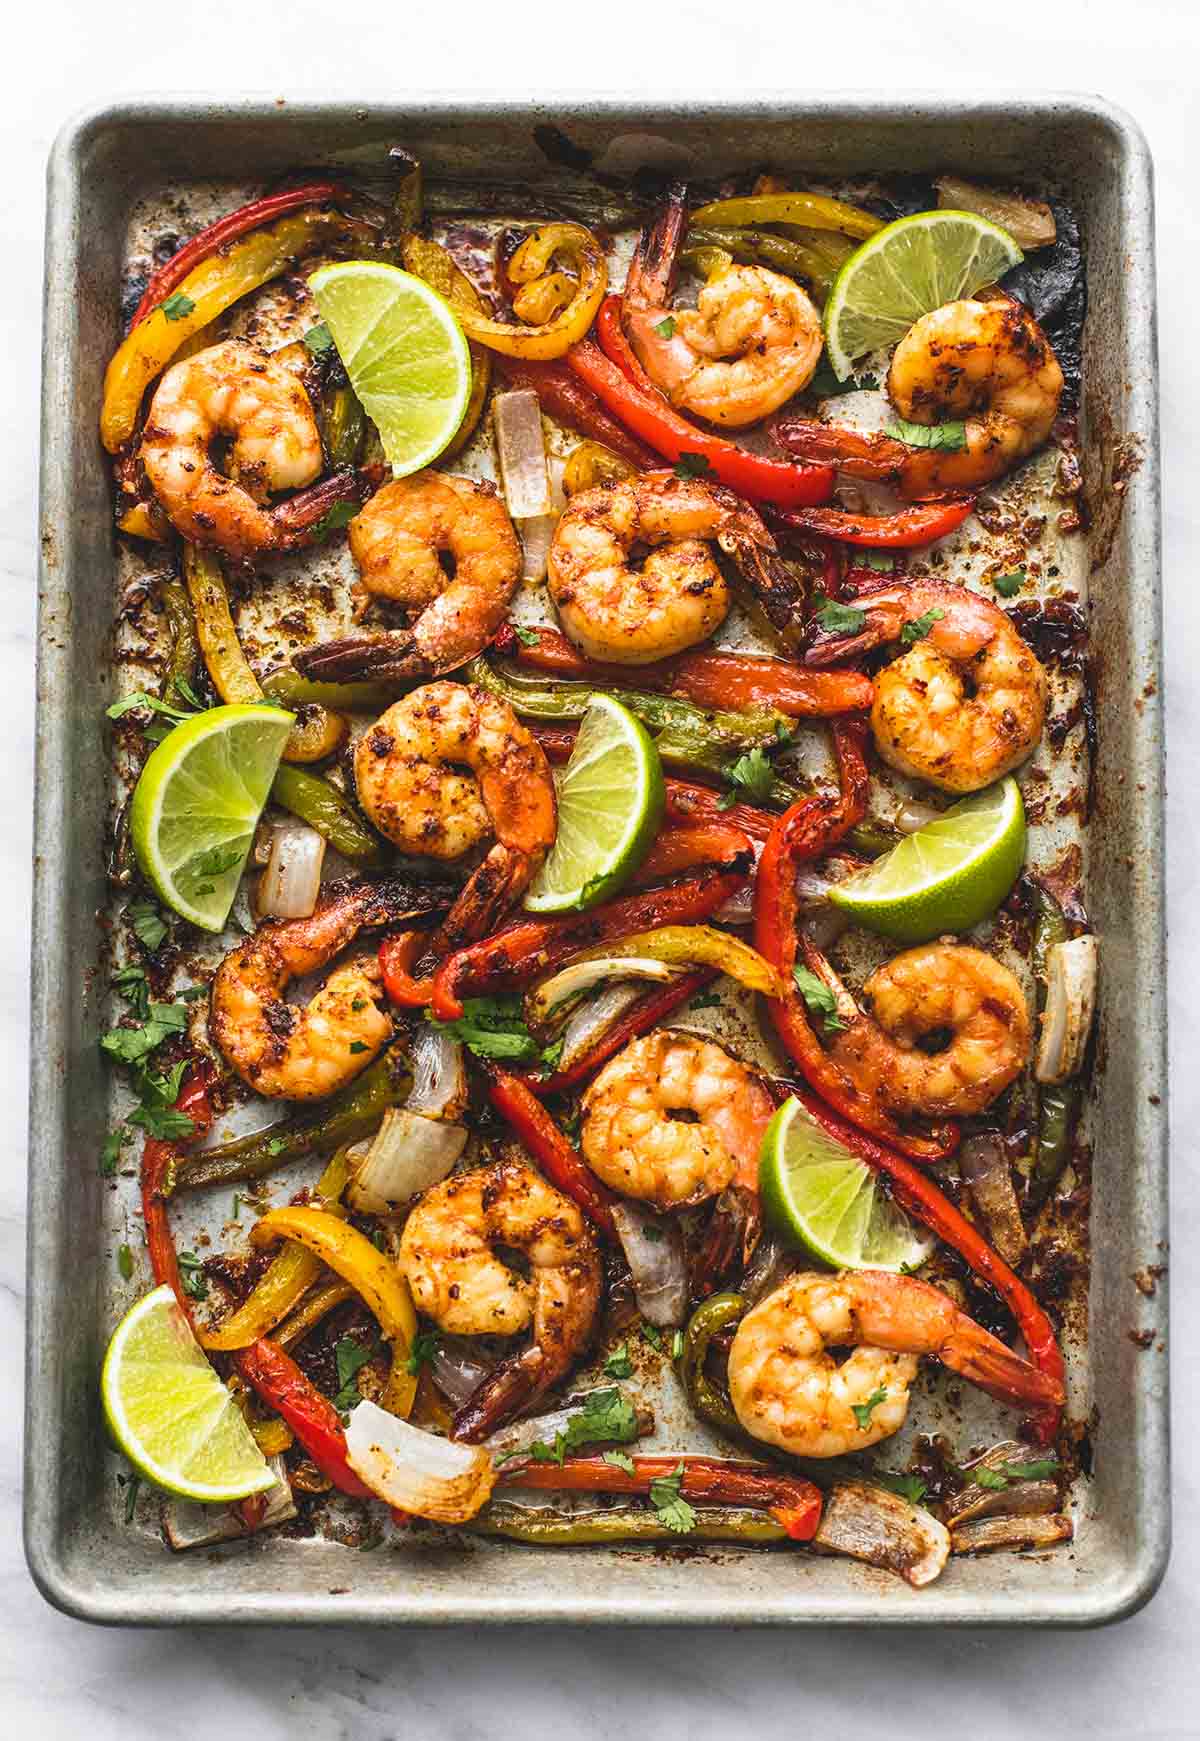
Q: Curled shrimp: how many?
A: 12